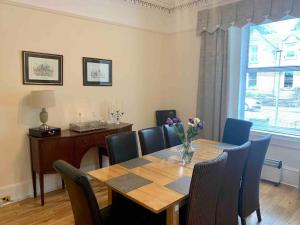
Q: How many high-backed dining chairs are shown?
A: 9